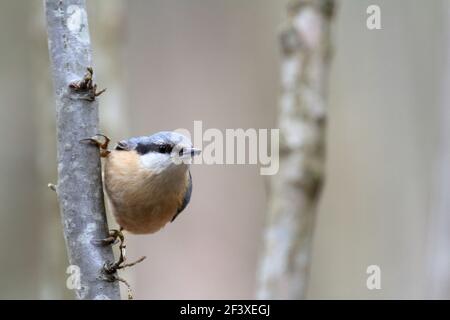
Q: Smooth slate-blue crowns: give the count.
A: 1